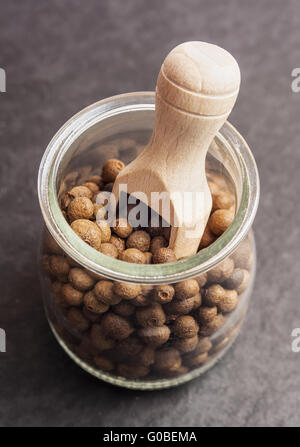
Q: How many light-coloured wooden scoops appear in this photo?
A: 1